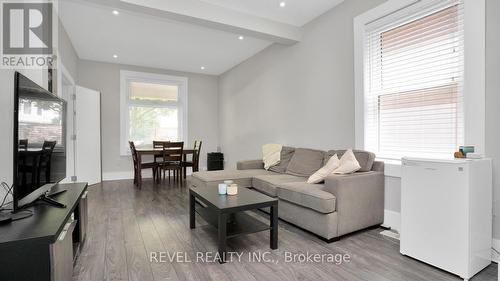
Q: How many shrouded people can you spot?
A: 0